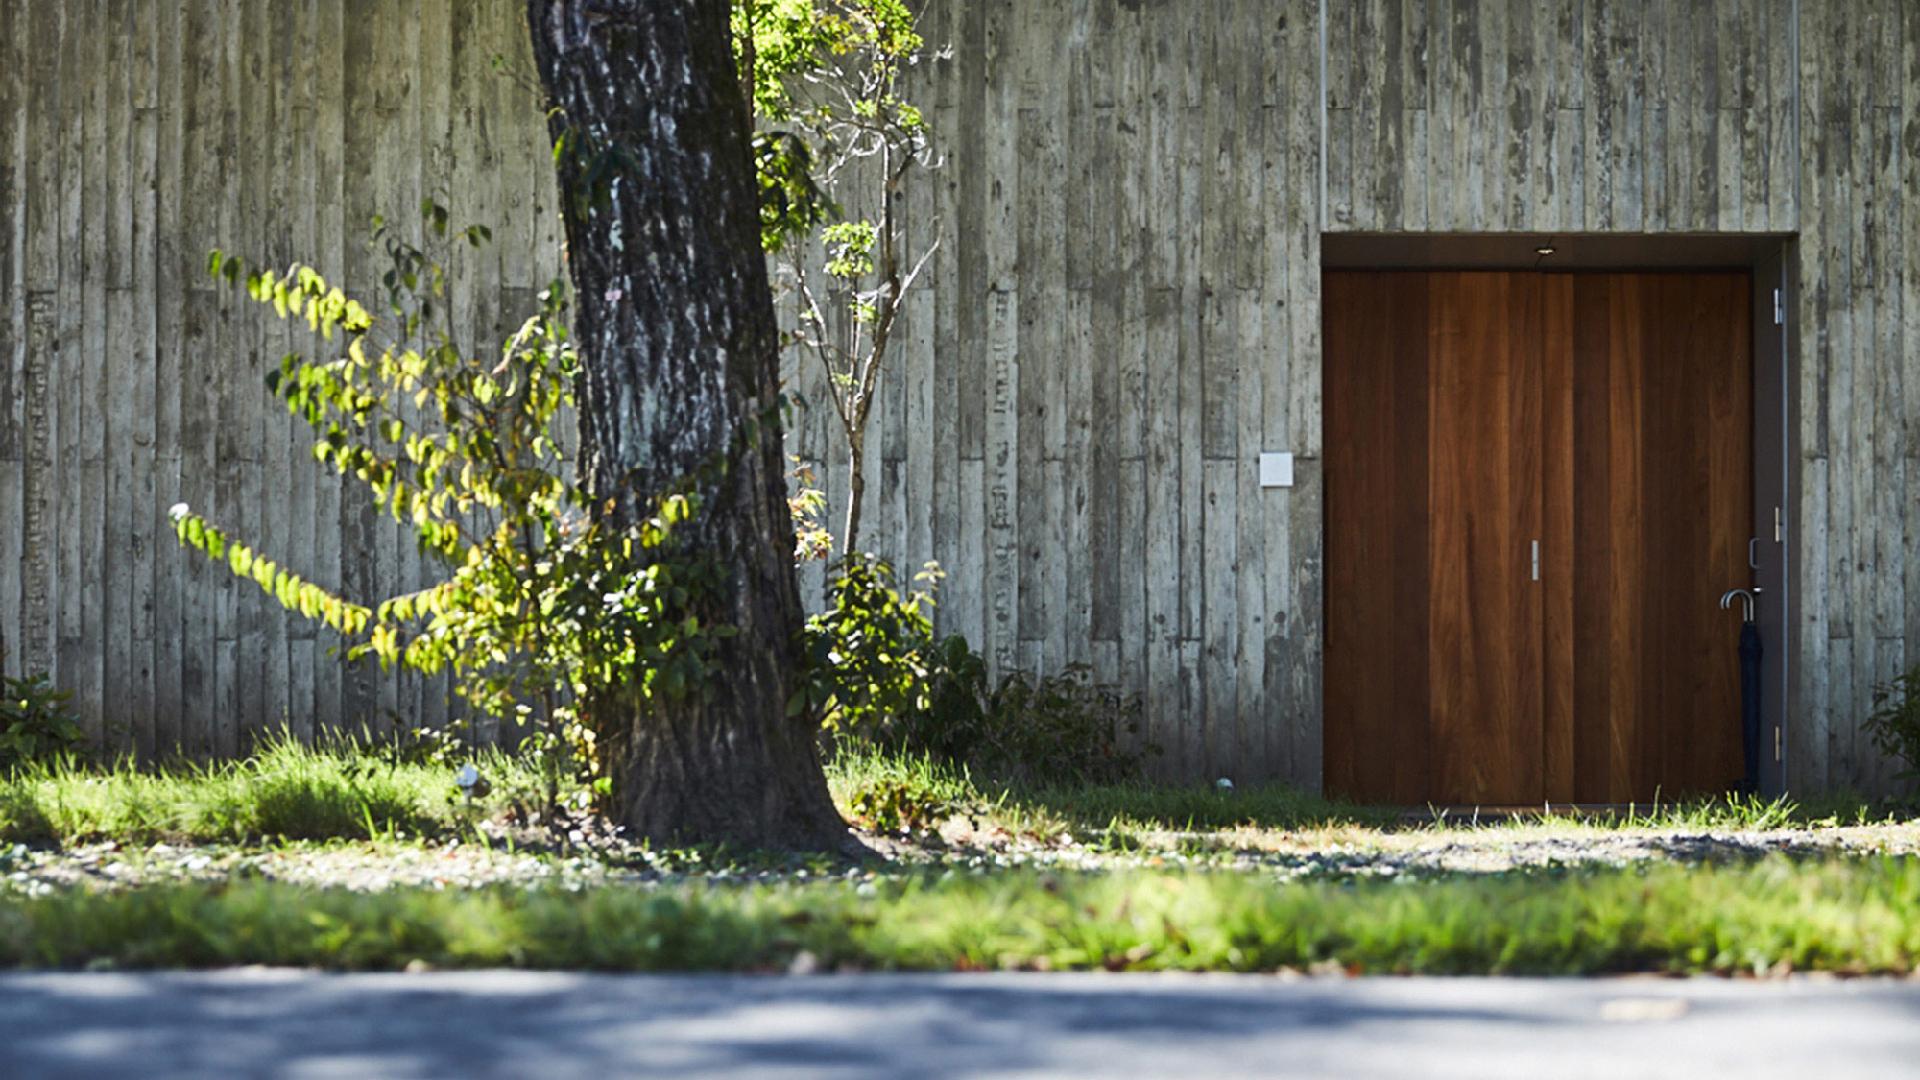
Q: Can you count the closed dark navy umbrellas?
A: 1